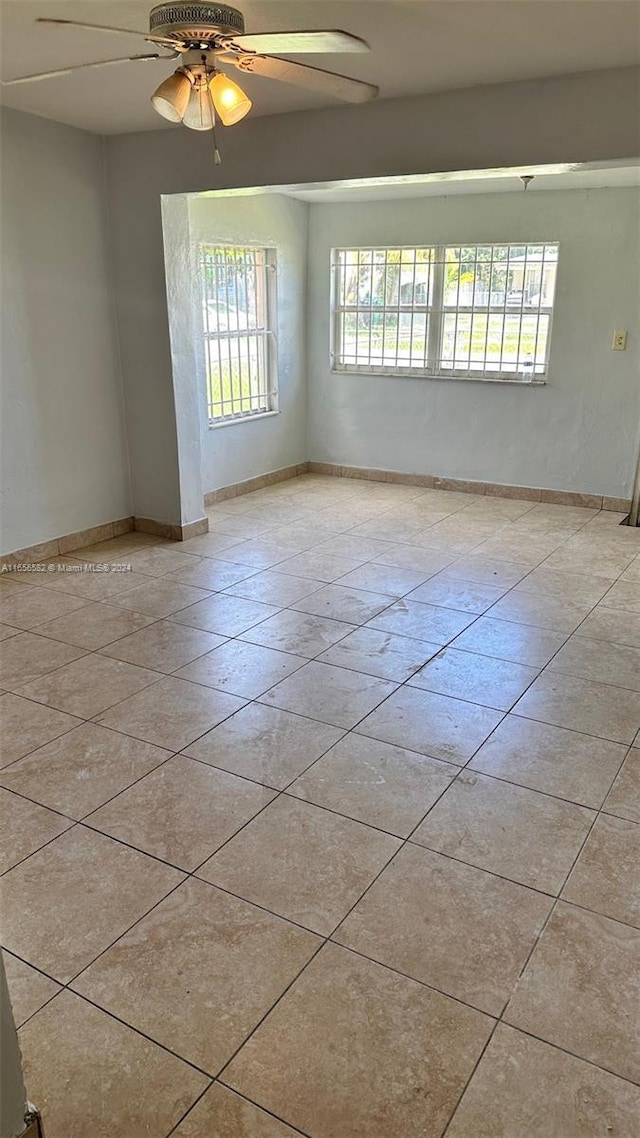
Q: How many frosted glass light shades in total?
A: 3